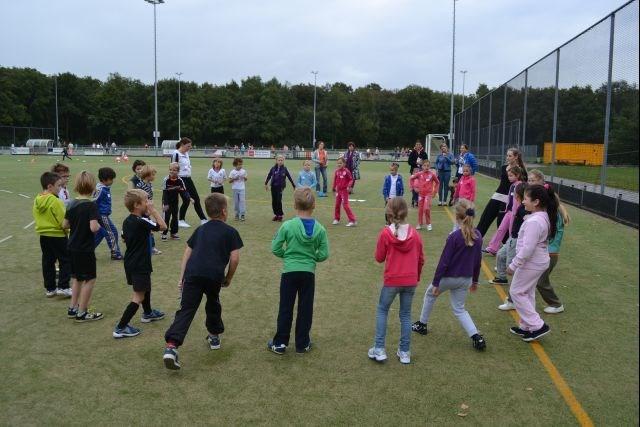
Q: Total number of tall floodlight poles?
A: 6